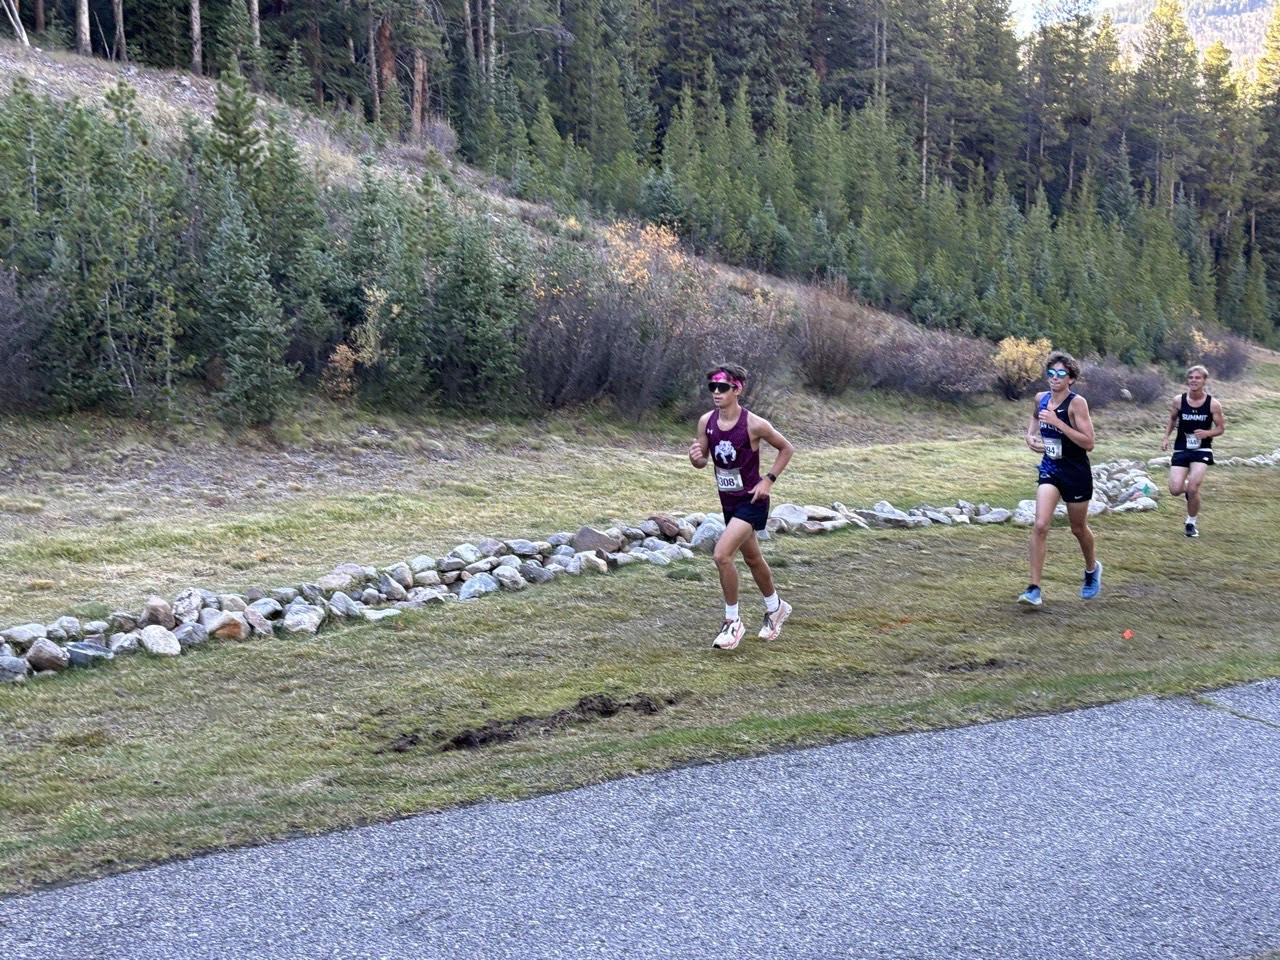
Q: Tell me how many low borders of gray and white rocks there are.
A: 1